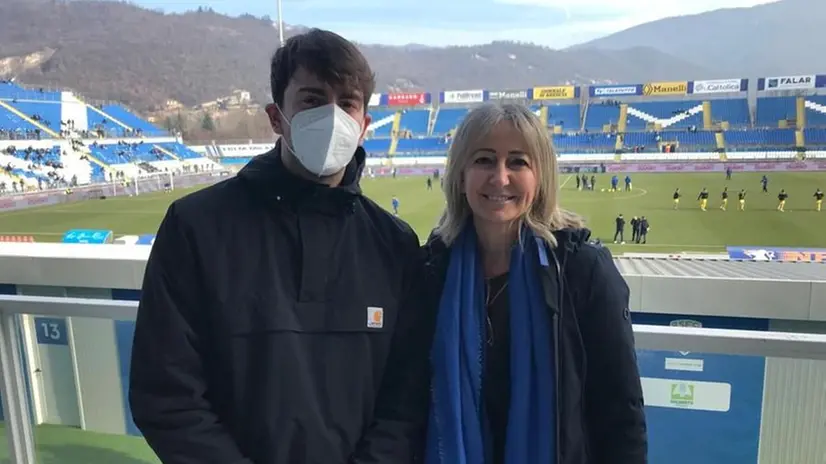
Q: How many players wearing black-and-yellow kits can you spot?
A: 6